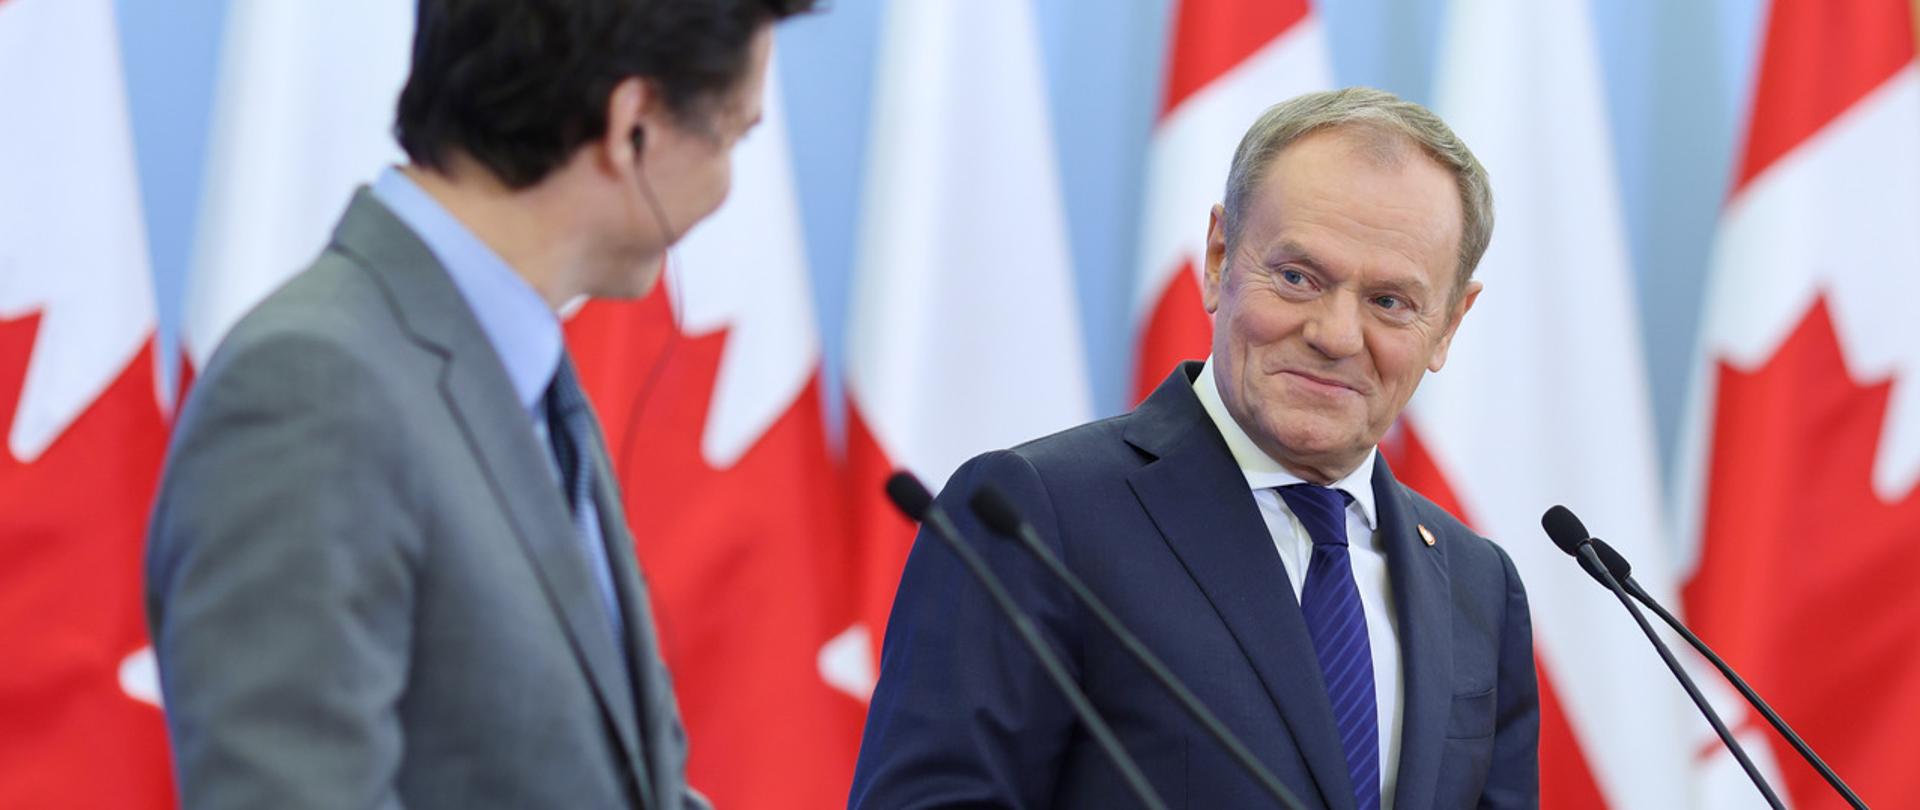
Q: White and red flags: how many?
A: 7